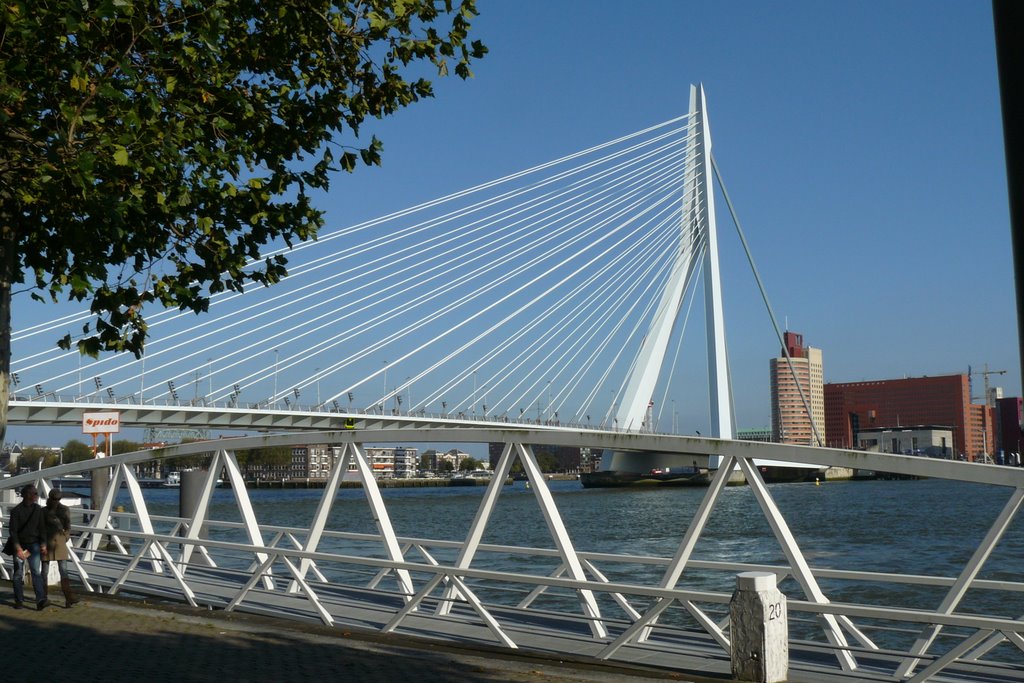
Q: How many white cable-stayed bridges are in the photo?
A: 1